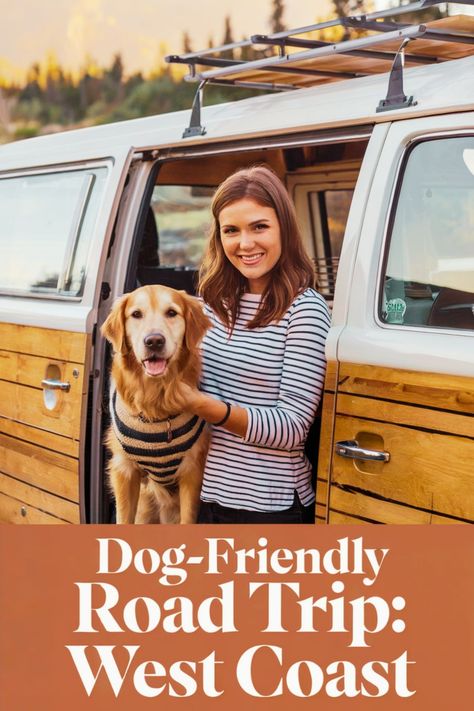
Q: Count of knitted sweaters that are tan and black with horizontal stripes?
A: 1